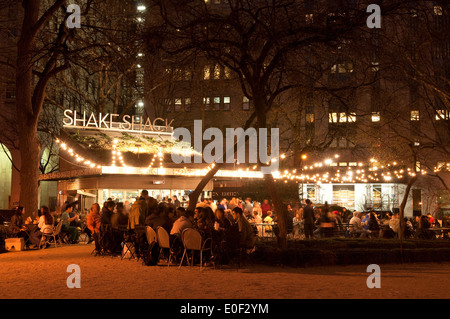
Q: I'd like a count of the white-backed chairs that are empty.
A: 3